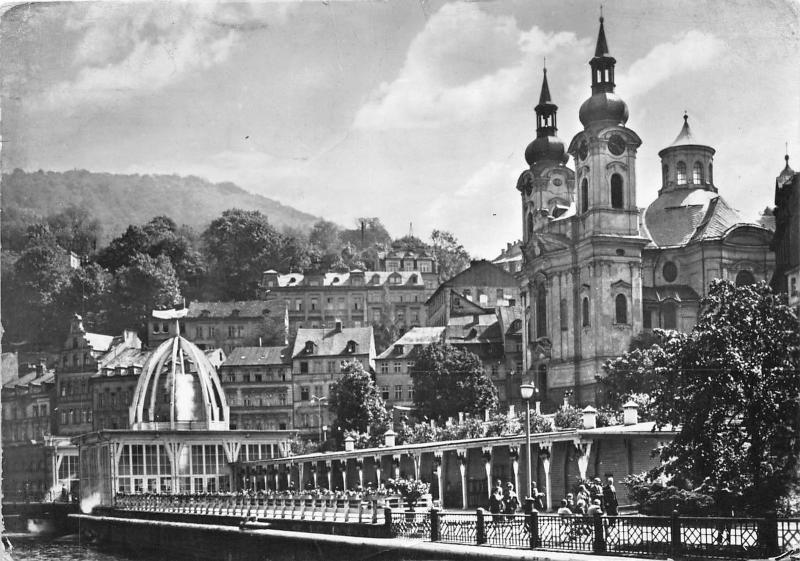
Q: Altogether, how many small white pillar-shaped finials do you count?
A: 4